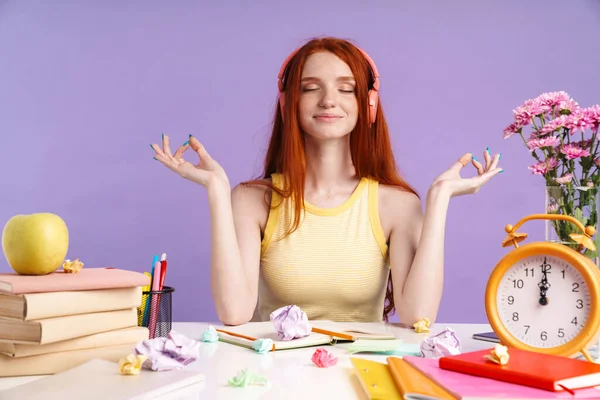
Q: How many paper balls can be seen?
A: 11